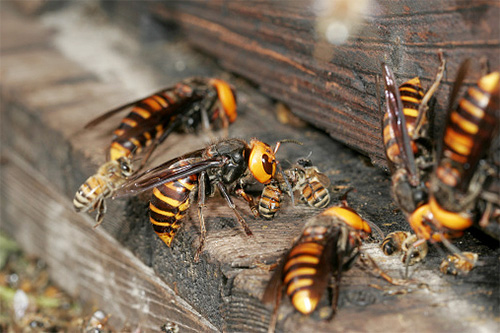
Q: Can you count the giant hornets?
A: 5